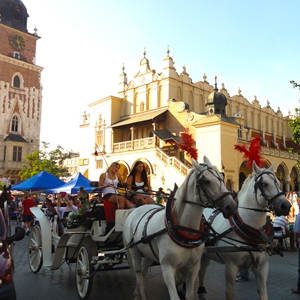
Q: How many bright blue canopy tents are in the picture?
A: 2